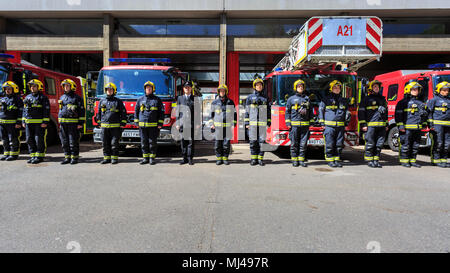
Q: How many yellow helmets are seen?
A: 12